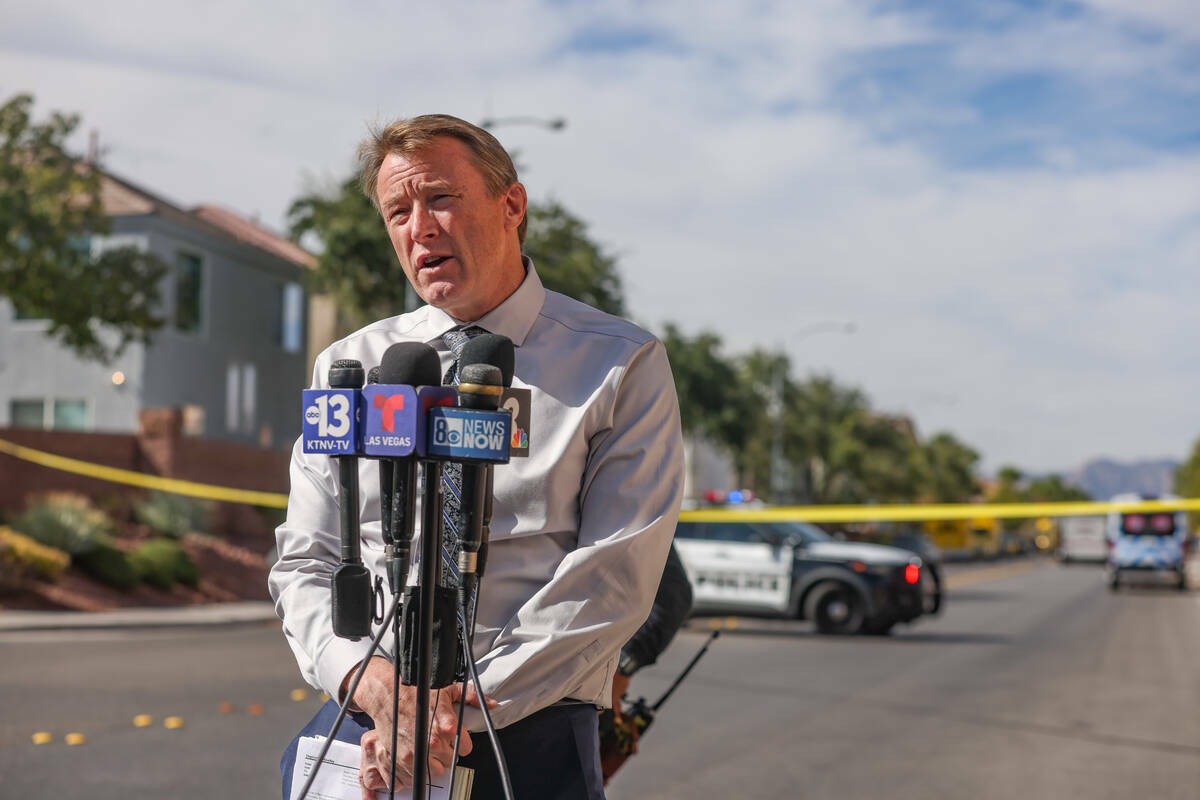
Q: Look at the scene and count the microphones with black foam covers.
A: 2